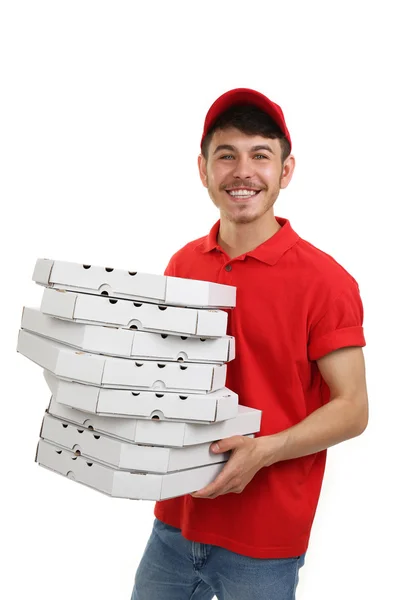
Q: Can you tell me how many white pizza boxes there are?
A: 8